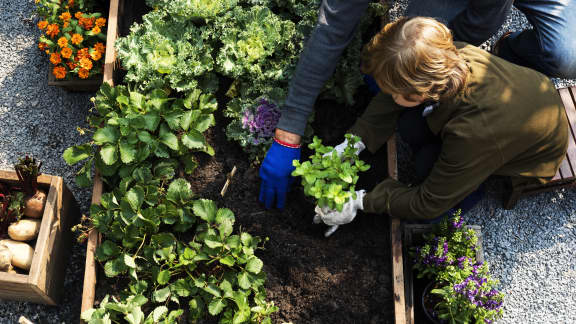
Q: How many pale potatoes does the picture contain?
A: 3